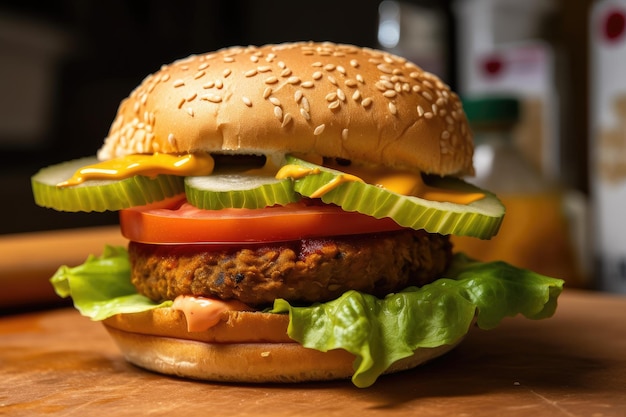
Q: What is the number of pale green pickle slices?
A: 3